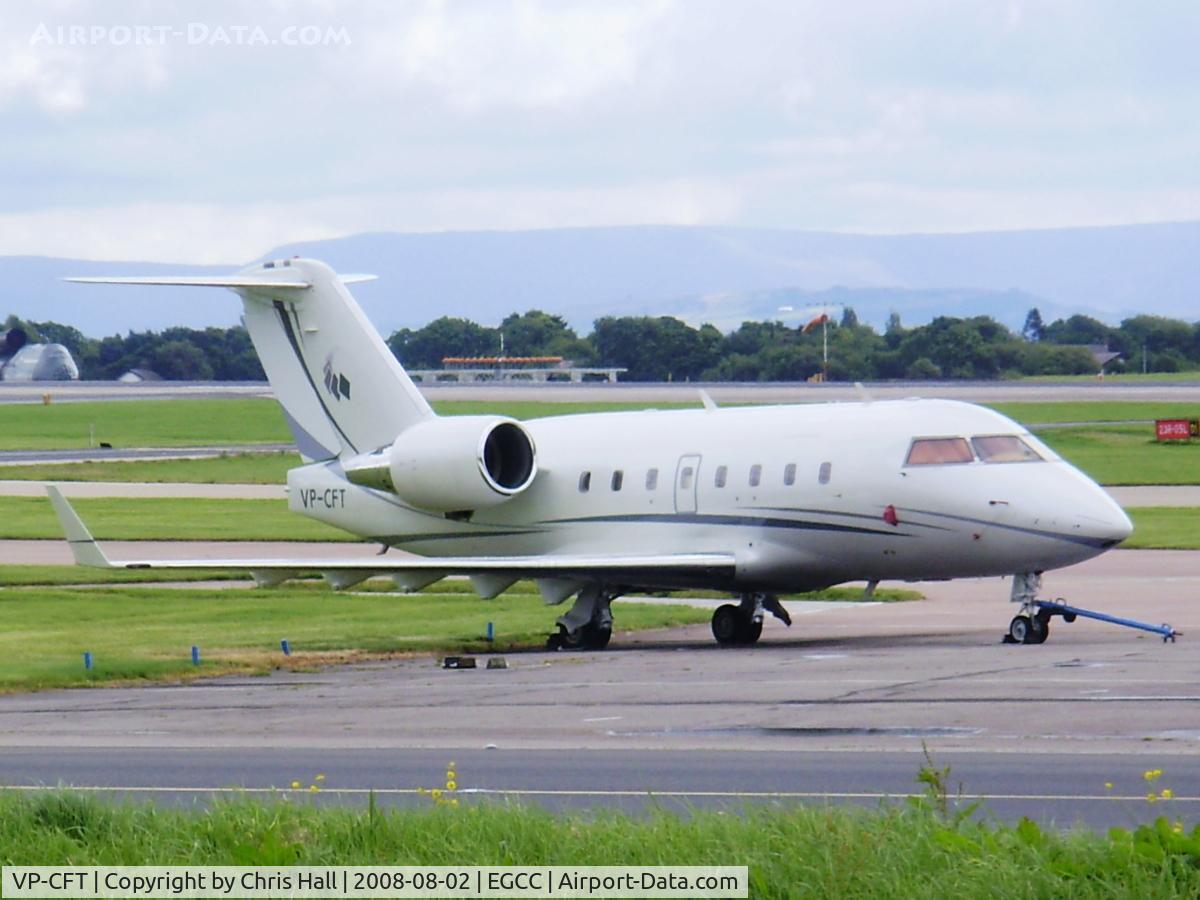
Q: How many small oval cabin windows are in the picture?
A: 8